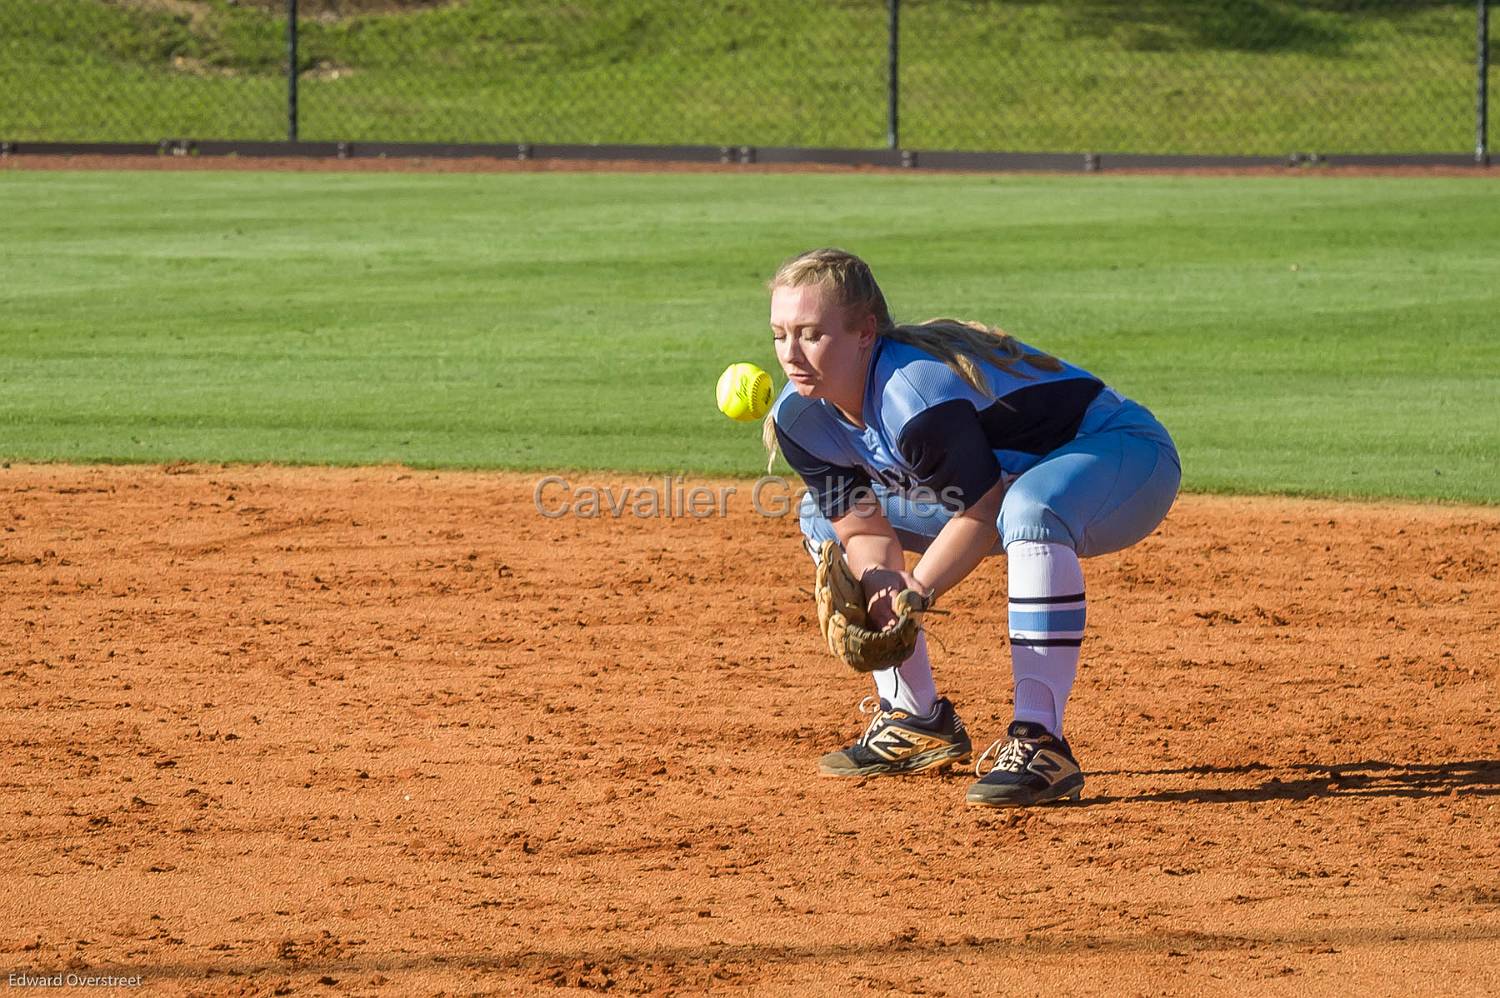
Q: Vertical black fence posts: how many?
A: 3